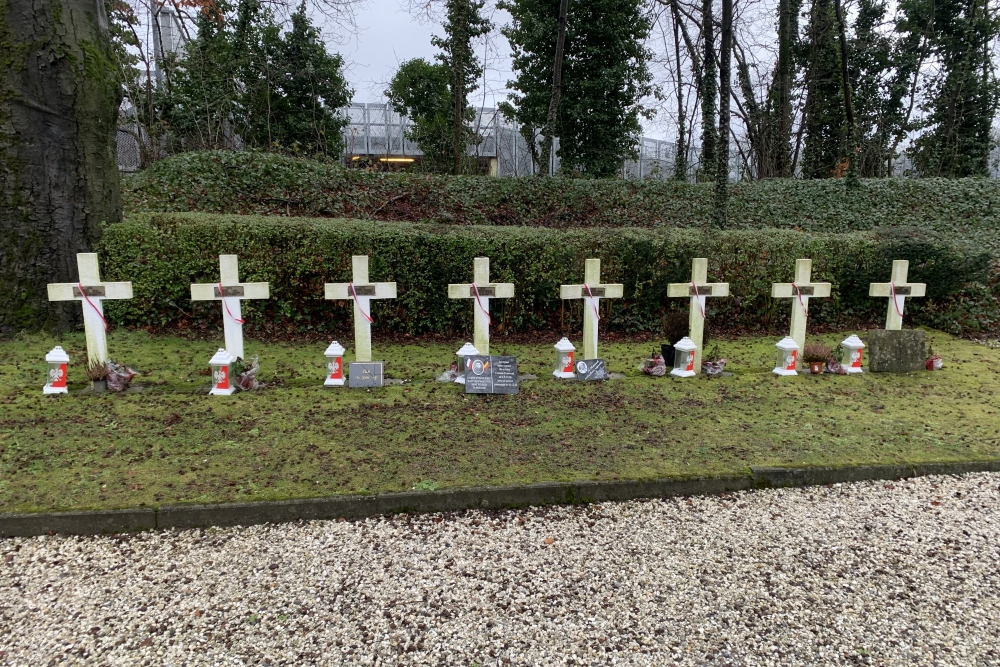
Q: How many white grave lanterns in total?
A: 8